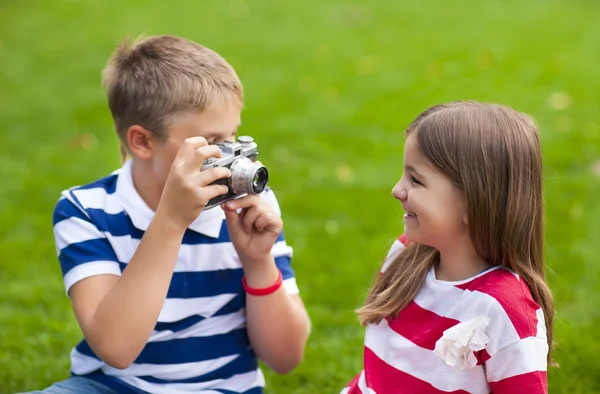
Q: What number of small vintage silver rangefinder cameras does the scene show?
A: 1